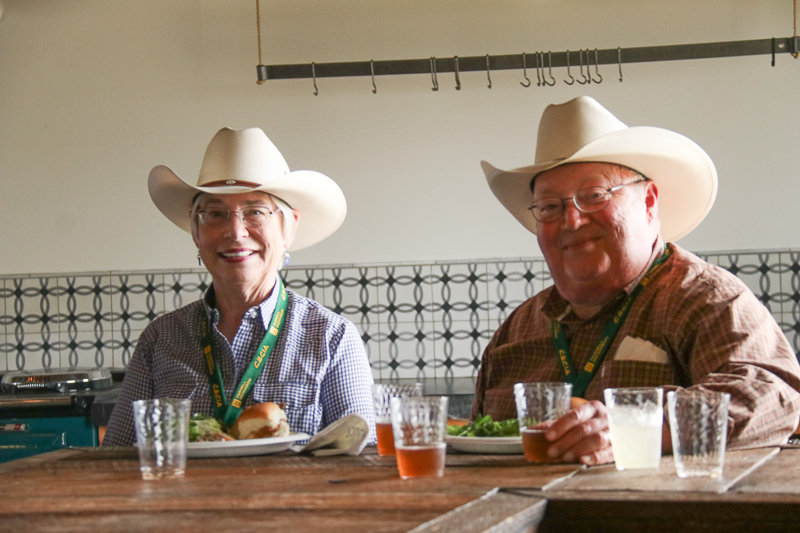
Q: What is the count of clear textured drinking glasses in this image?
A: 6